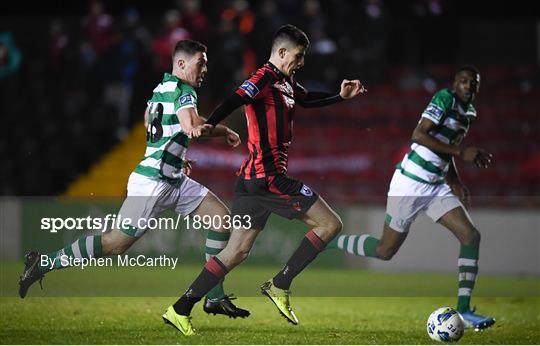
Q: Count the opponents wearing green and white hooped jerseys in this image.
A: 2